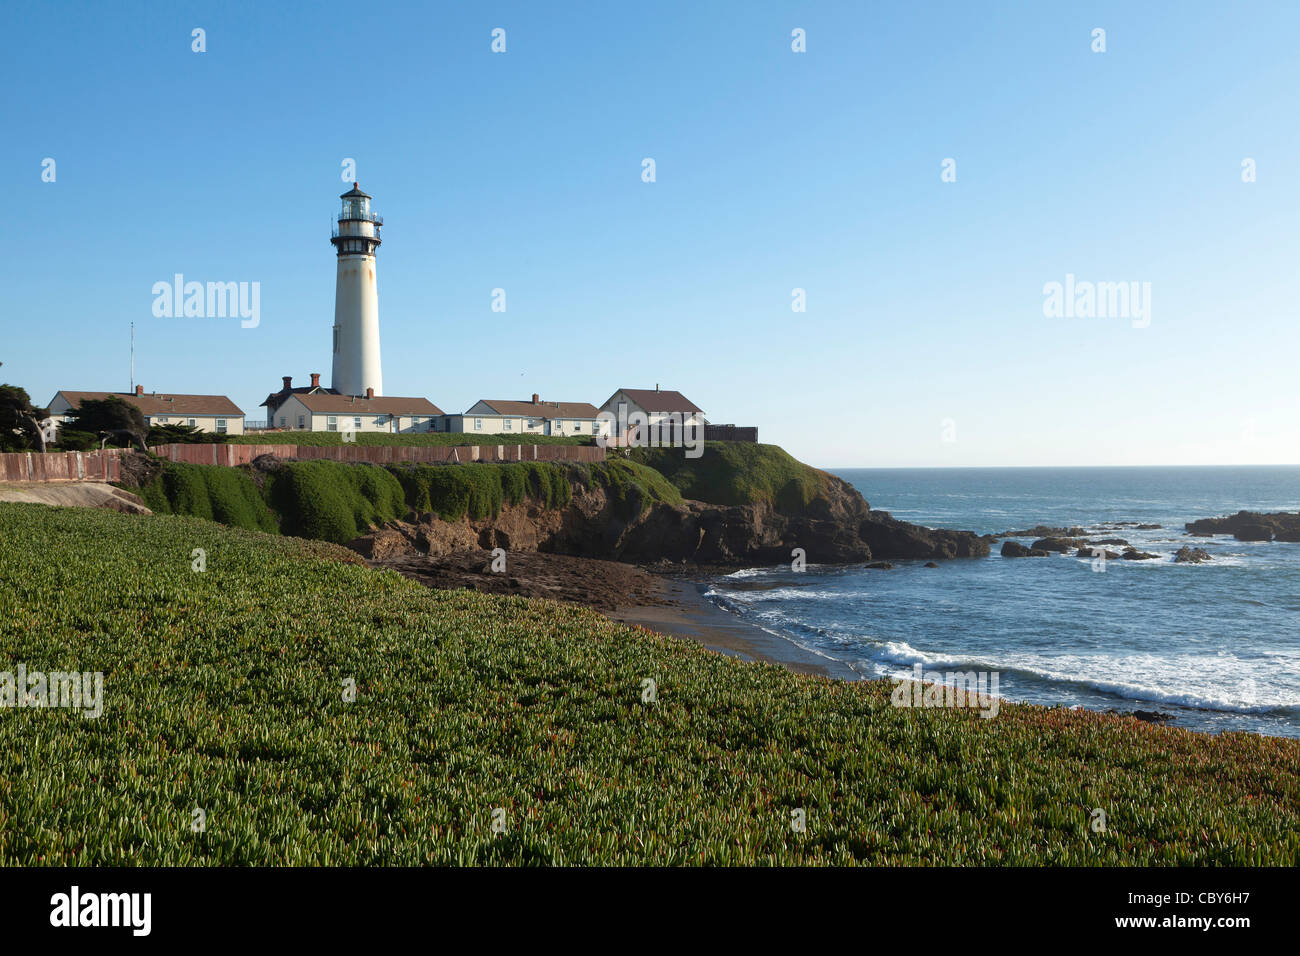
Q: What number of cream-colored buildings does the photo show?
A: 4